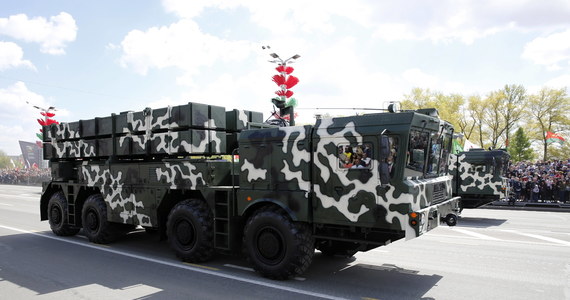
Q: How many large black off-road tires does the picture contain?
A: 4